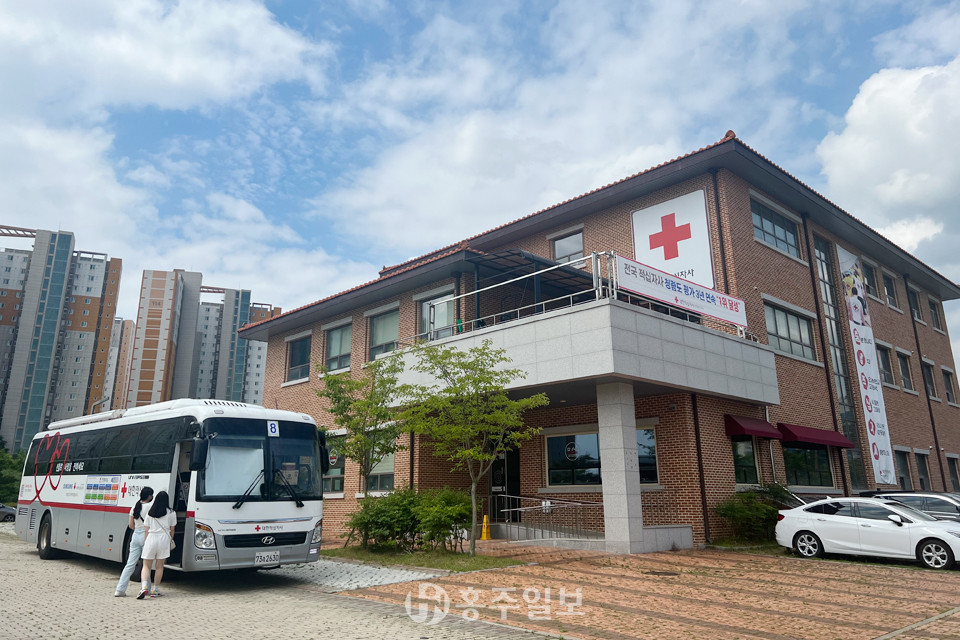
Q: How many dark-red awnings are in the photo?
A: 2